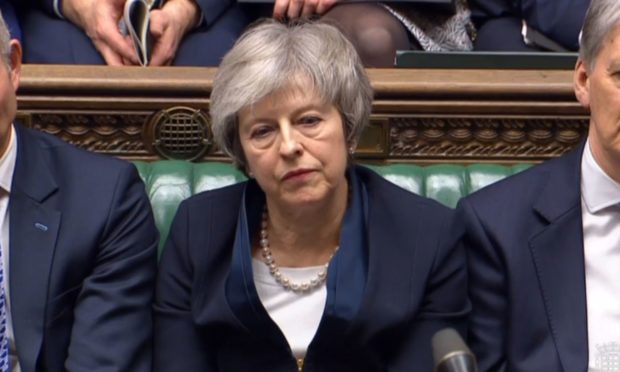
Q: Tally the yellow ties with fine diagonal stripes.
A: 0